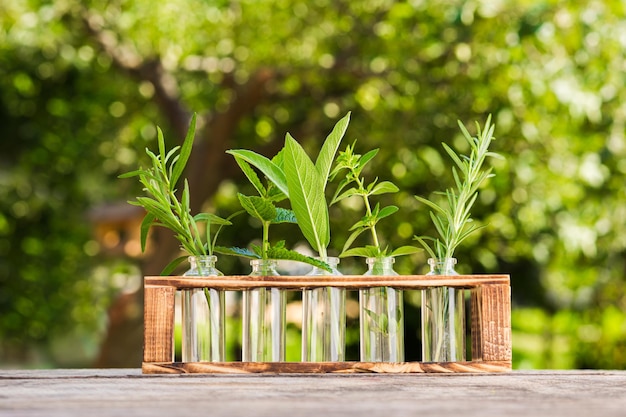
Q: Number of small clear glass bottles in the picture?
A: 5